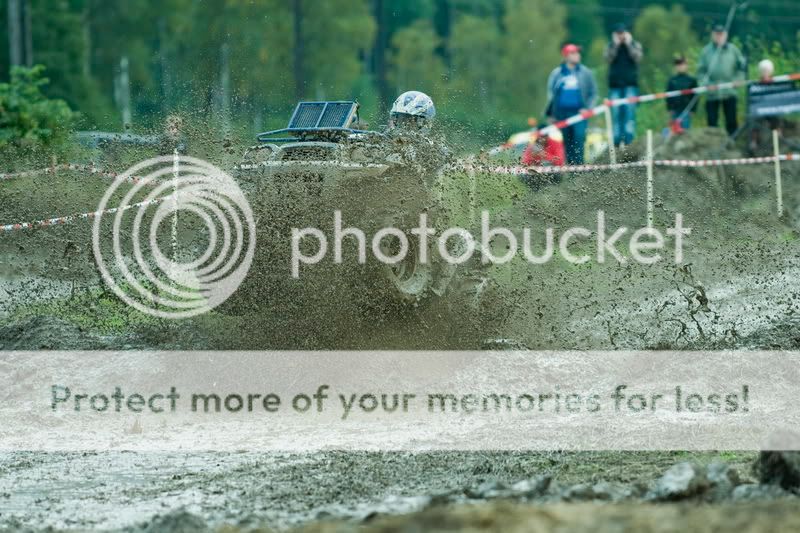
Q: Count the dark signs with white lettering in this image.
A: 1